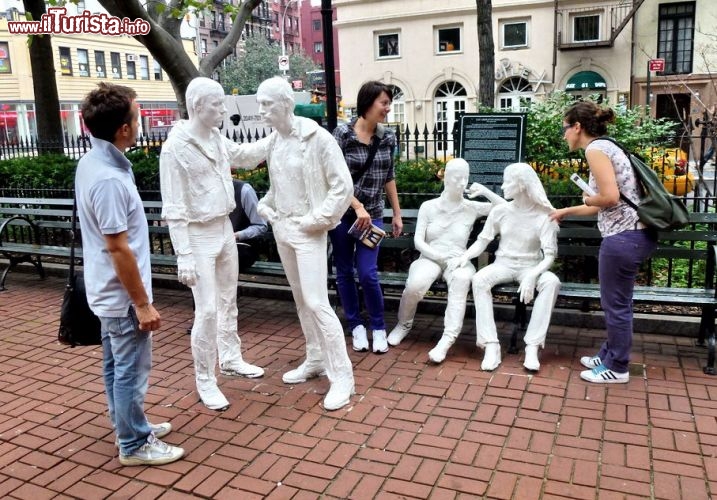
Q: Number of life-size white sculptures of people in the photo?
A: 4